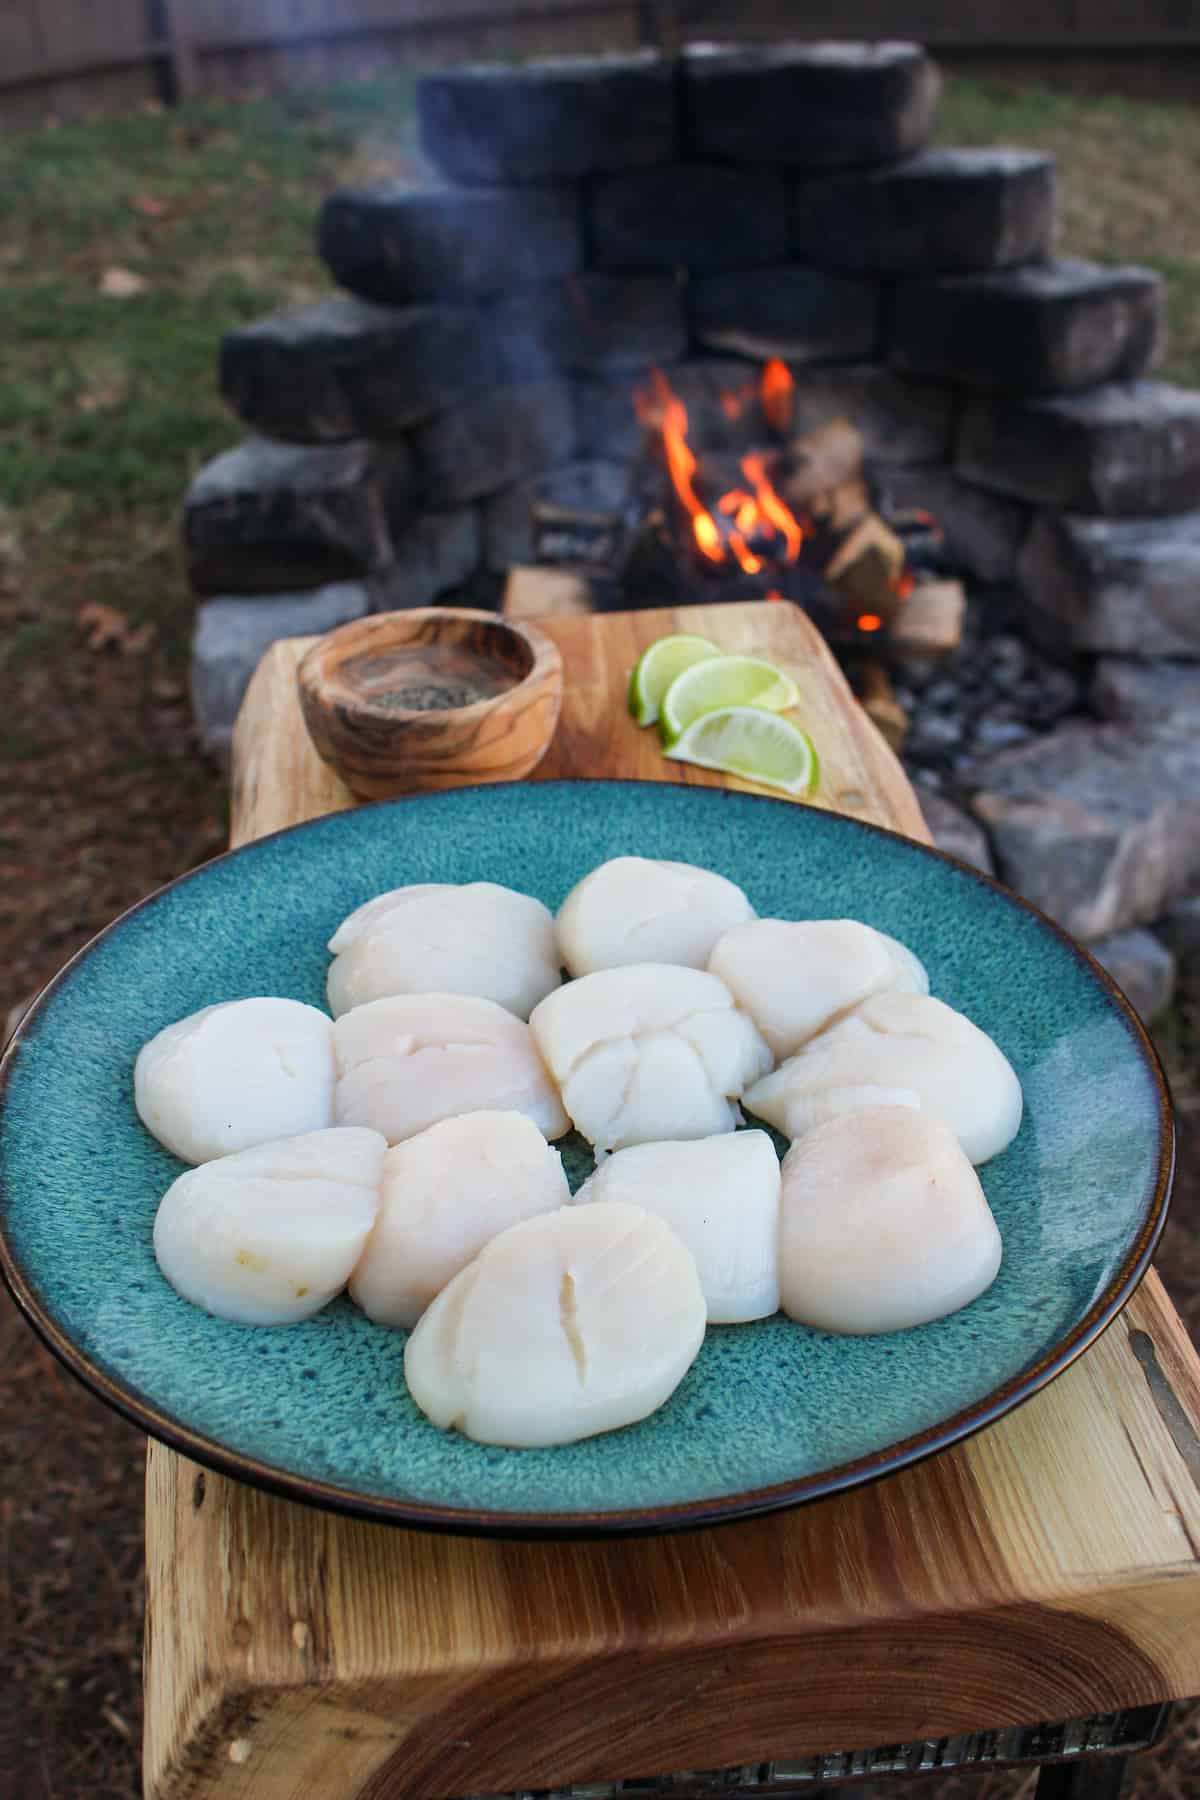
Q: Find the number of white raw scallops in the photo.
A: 12